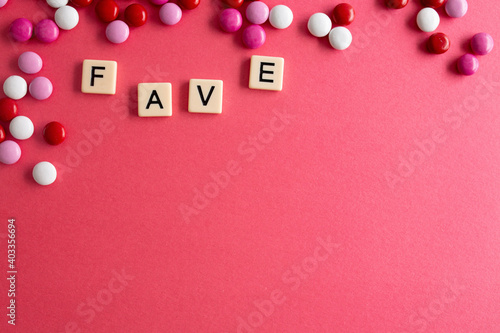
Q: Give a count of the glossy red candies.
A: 12